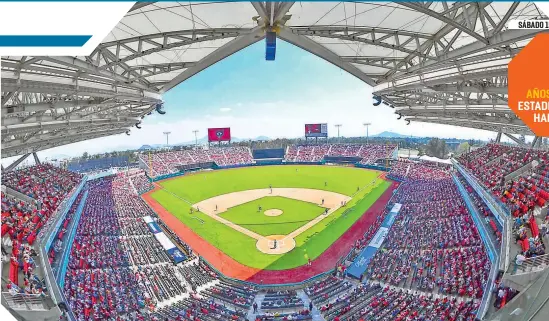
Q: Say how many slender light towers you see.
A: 4